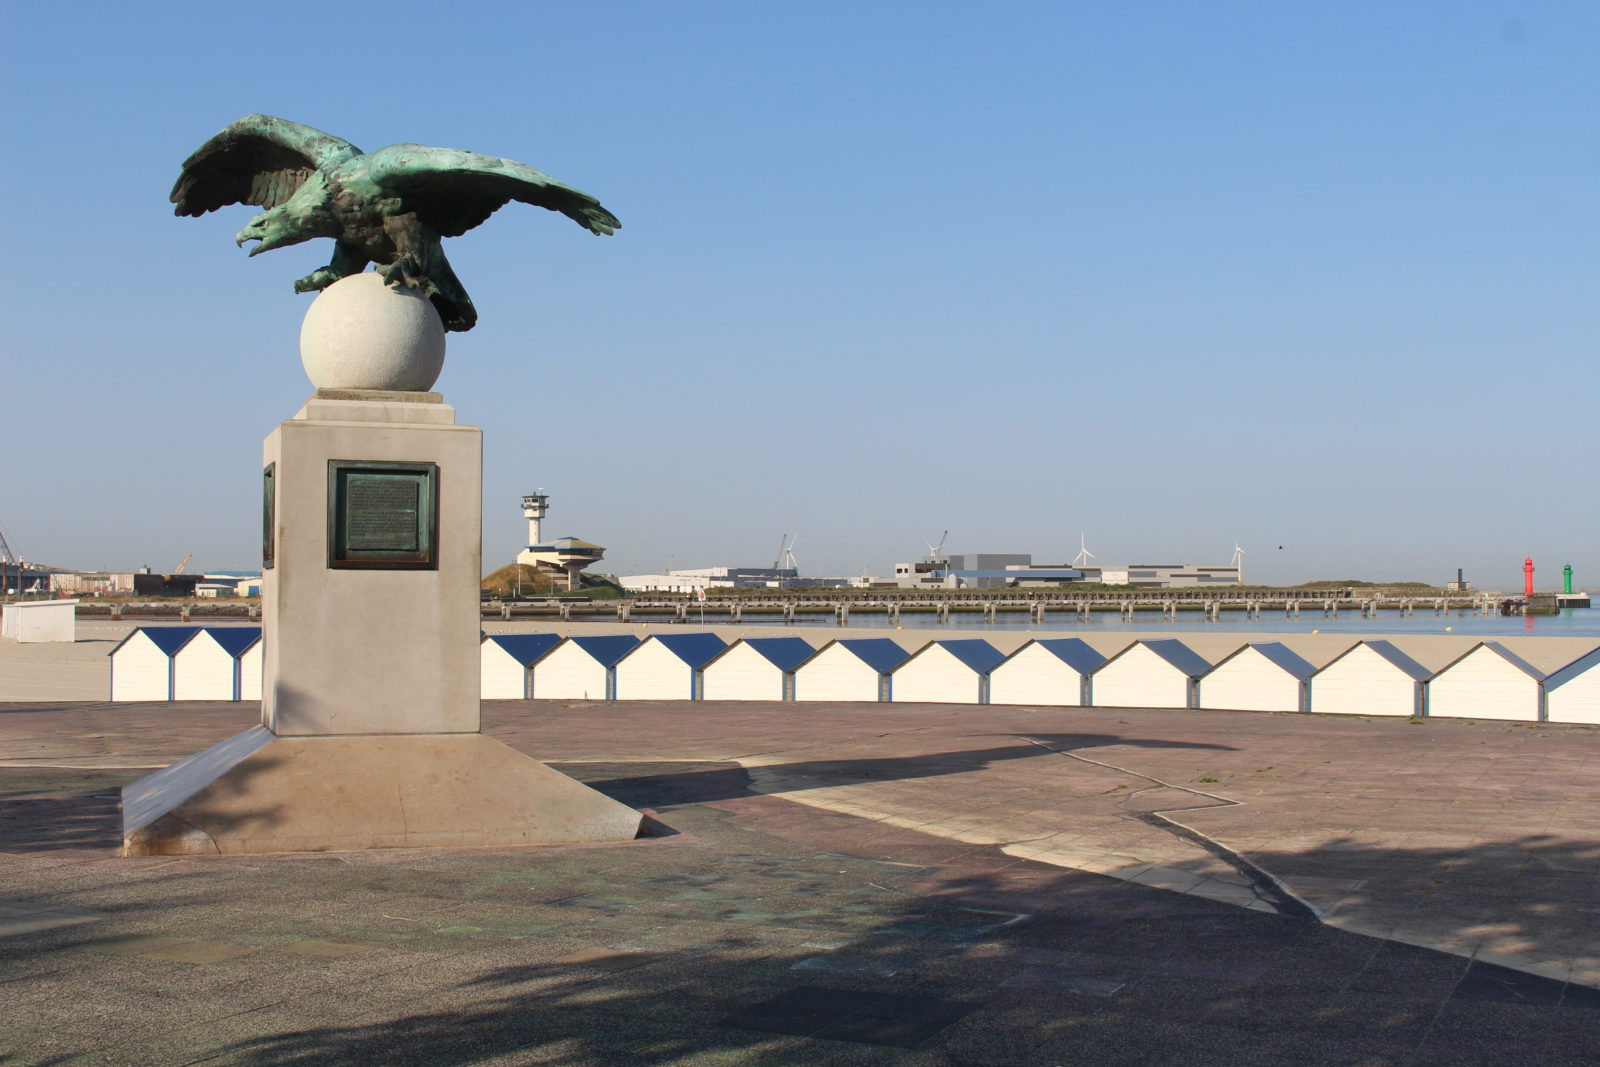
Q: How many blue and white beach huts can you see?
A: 15